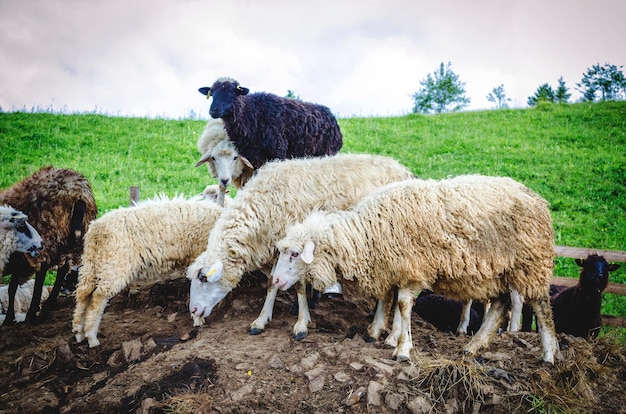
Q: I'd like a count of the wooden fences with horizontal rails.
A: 1